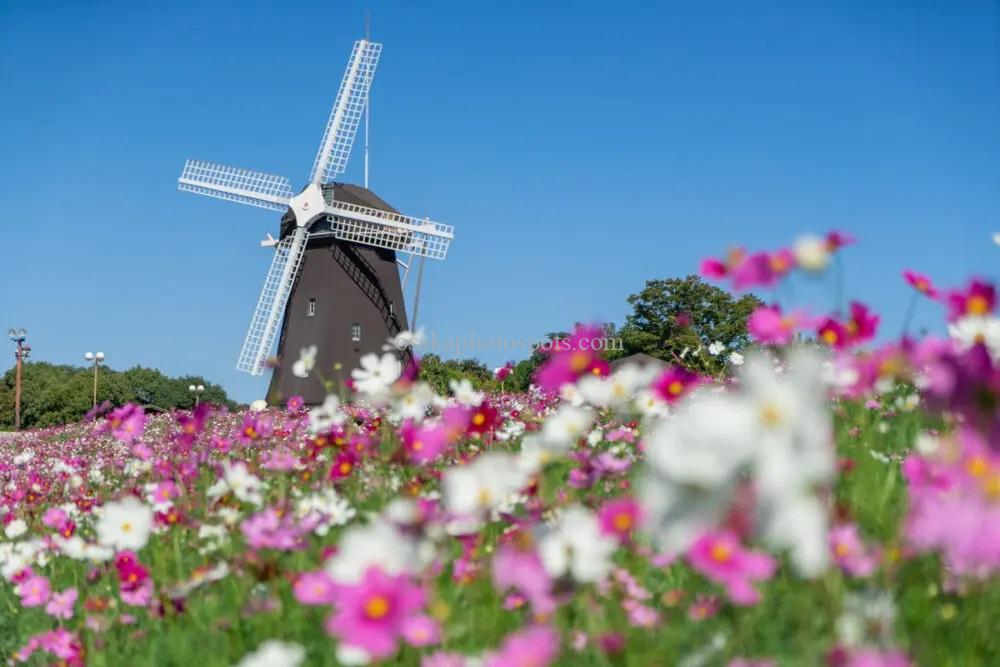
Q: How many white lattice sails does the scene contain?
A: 4